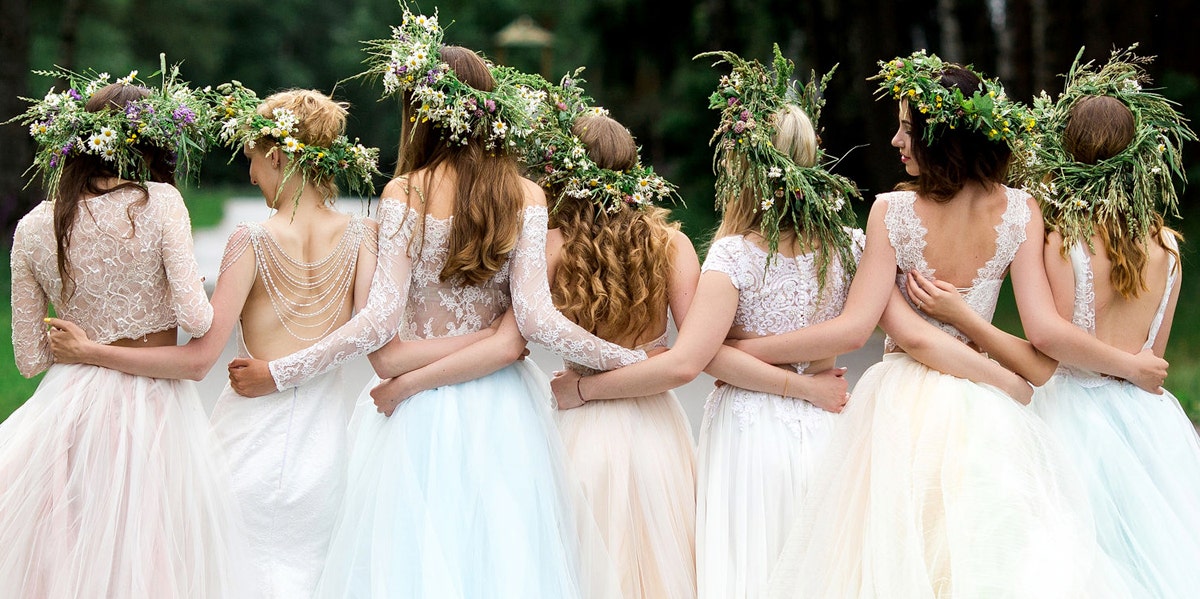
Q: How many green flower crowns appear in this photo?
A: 7